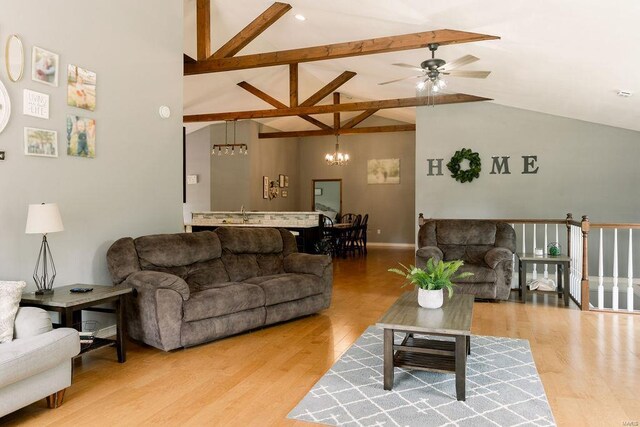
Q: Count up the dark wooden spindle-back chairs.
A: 4